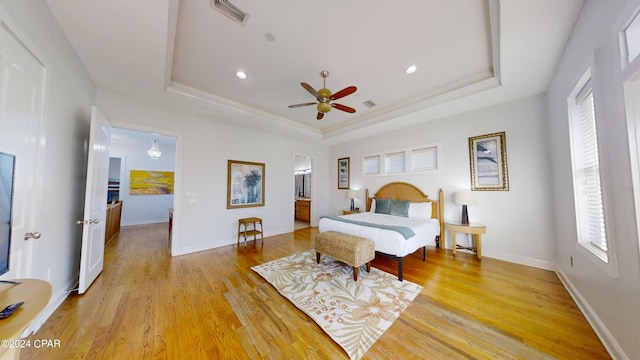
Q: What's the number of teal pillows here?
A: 2